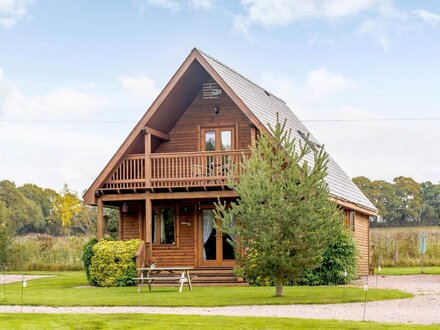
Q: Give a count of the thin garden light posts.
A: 5